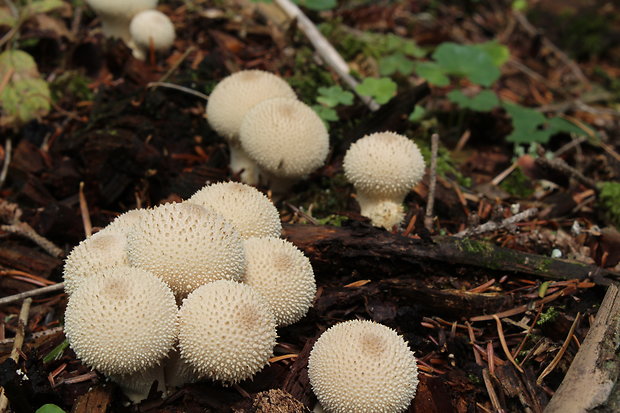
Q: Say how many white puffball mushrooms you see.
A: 13